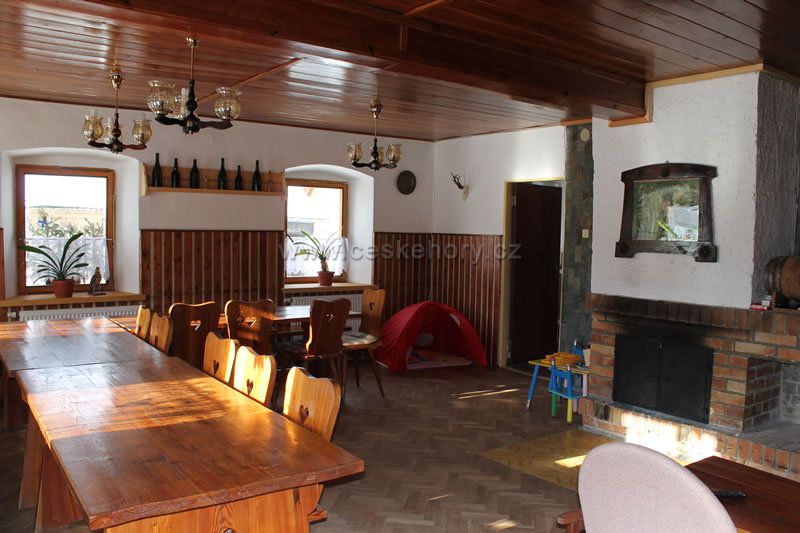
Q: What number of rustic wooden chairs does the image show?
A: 9